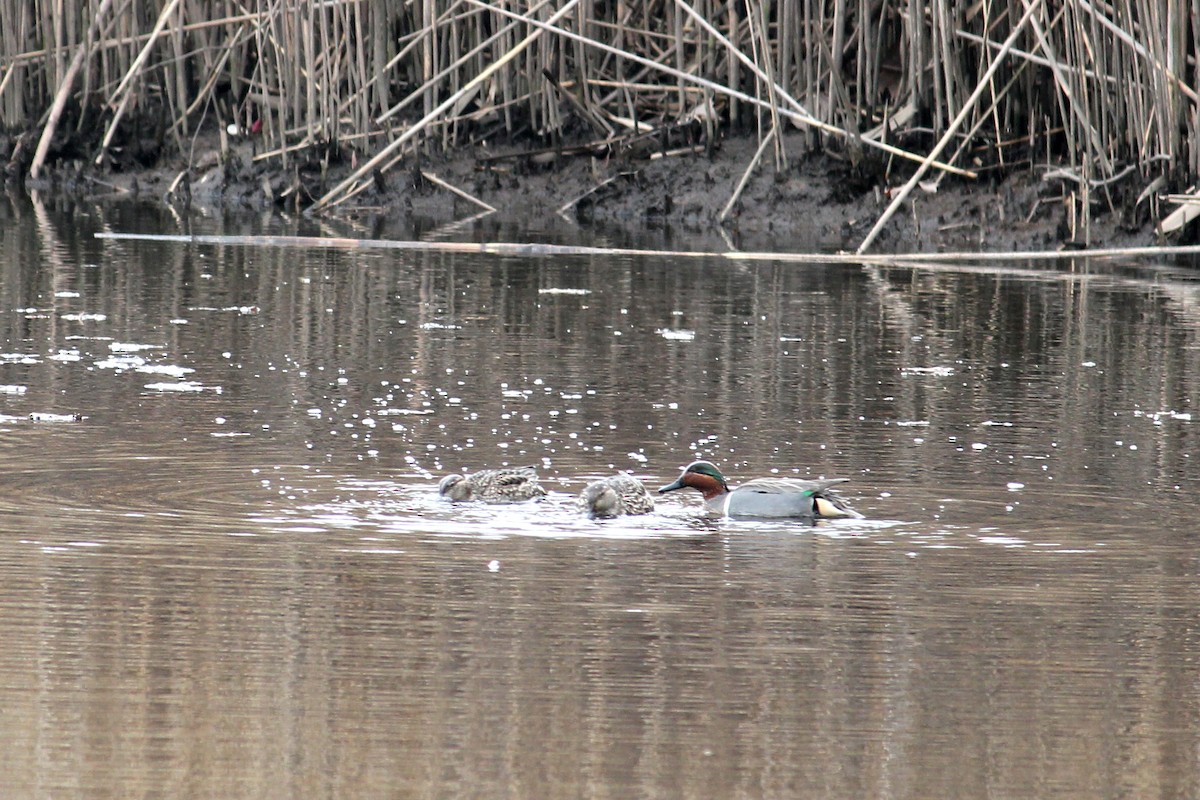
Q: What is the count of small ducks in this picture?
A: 2